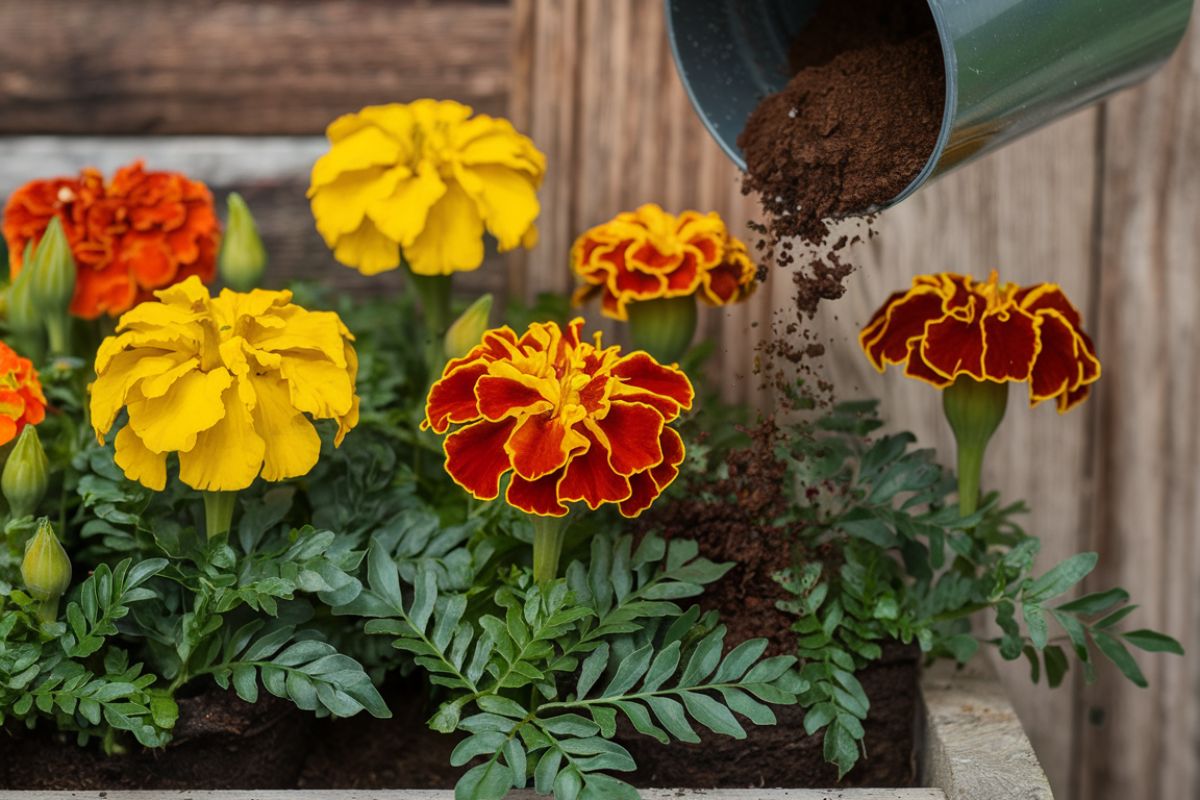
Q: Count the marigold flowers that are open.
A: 7